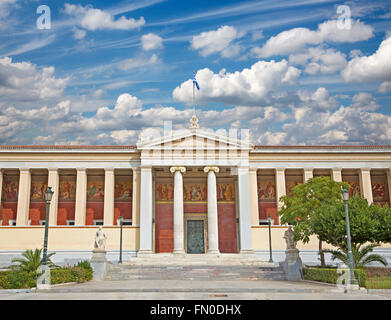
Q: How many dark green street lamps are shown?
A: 4